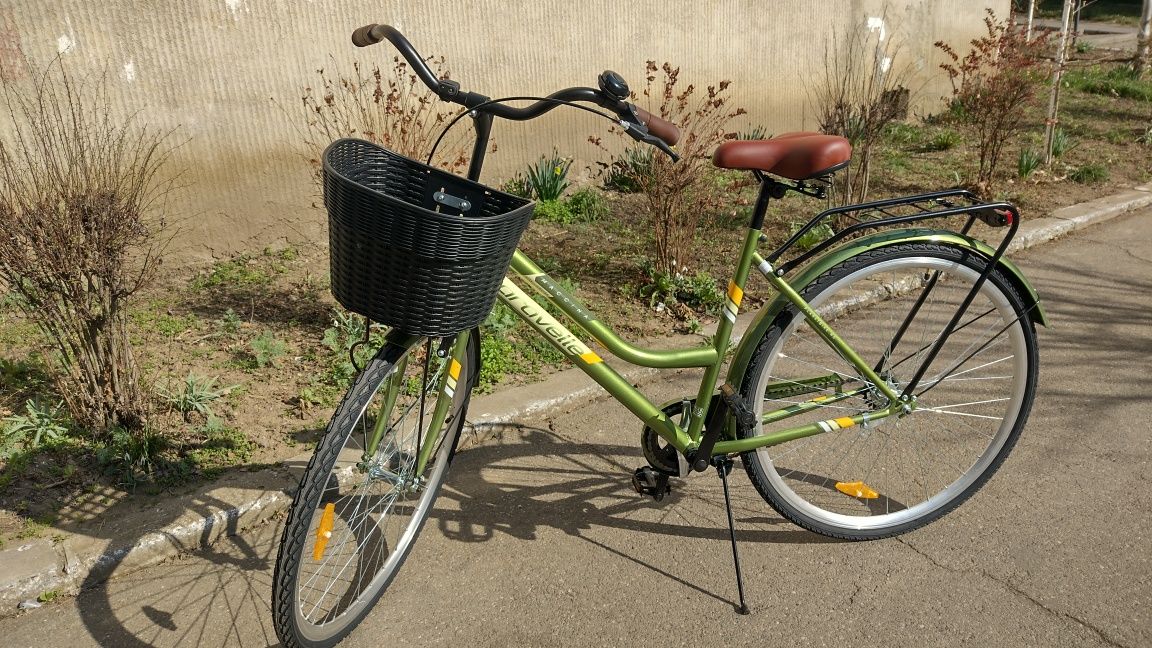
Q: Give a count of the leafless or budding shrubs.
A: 5